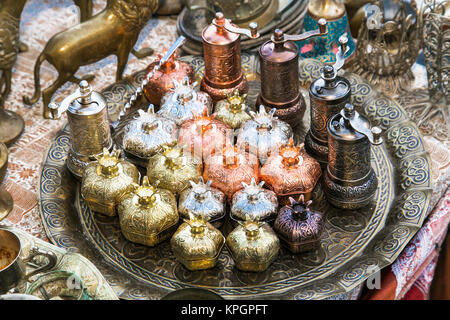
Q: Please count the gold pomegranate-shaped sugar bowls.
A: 6